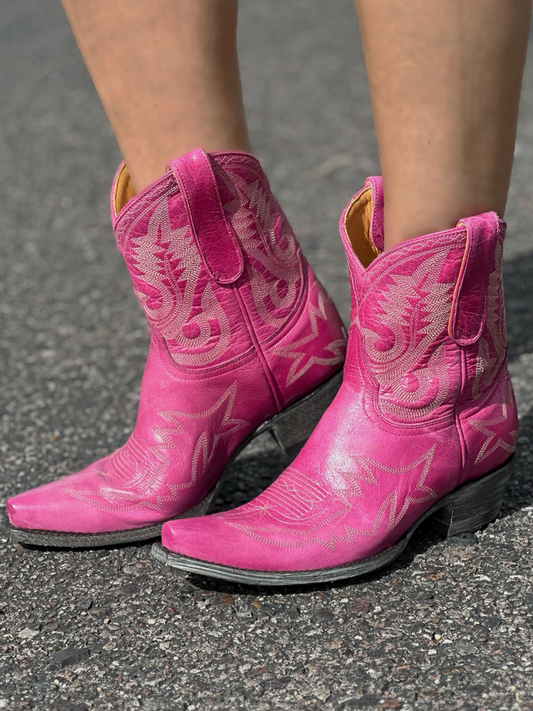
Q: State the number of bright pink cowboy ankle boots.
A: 2